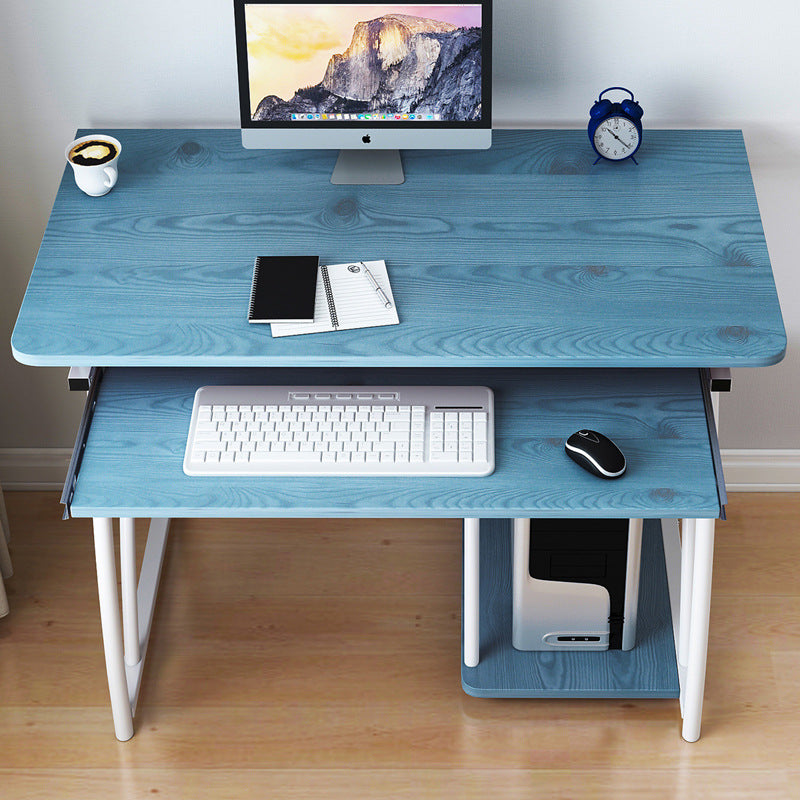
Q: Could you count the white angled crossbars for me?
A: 2